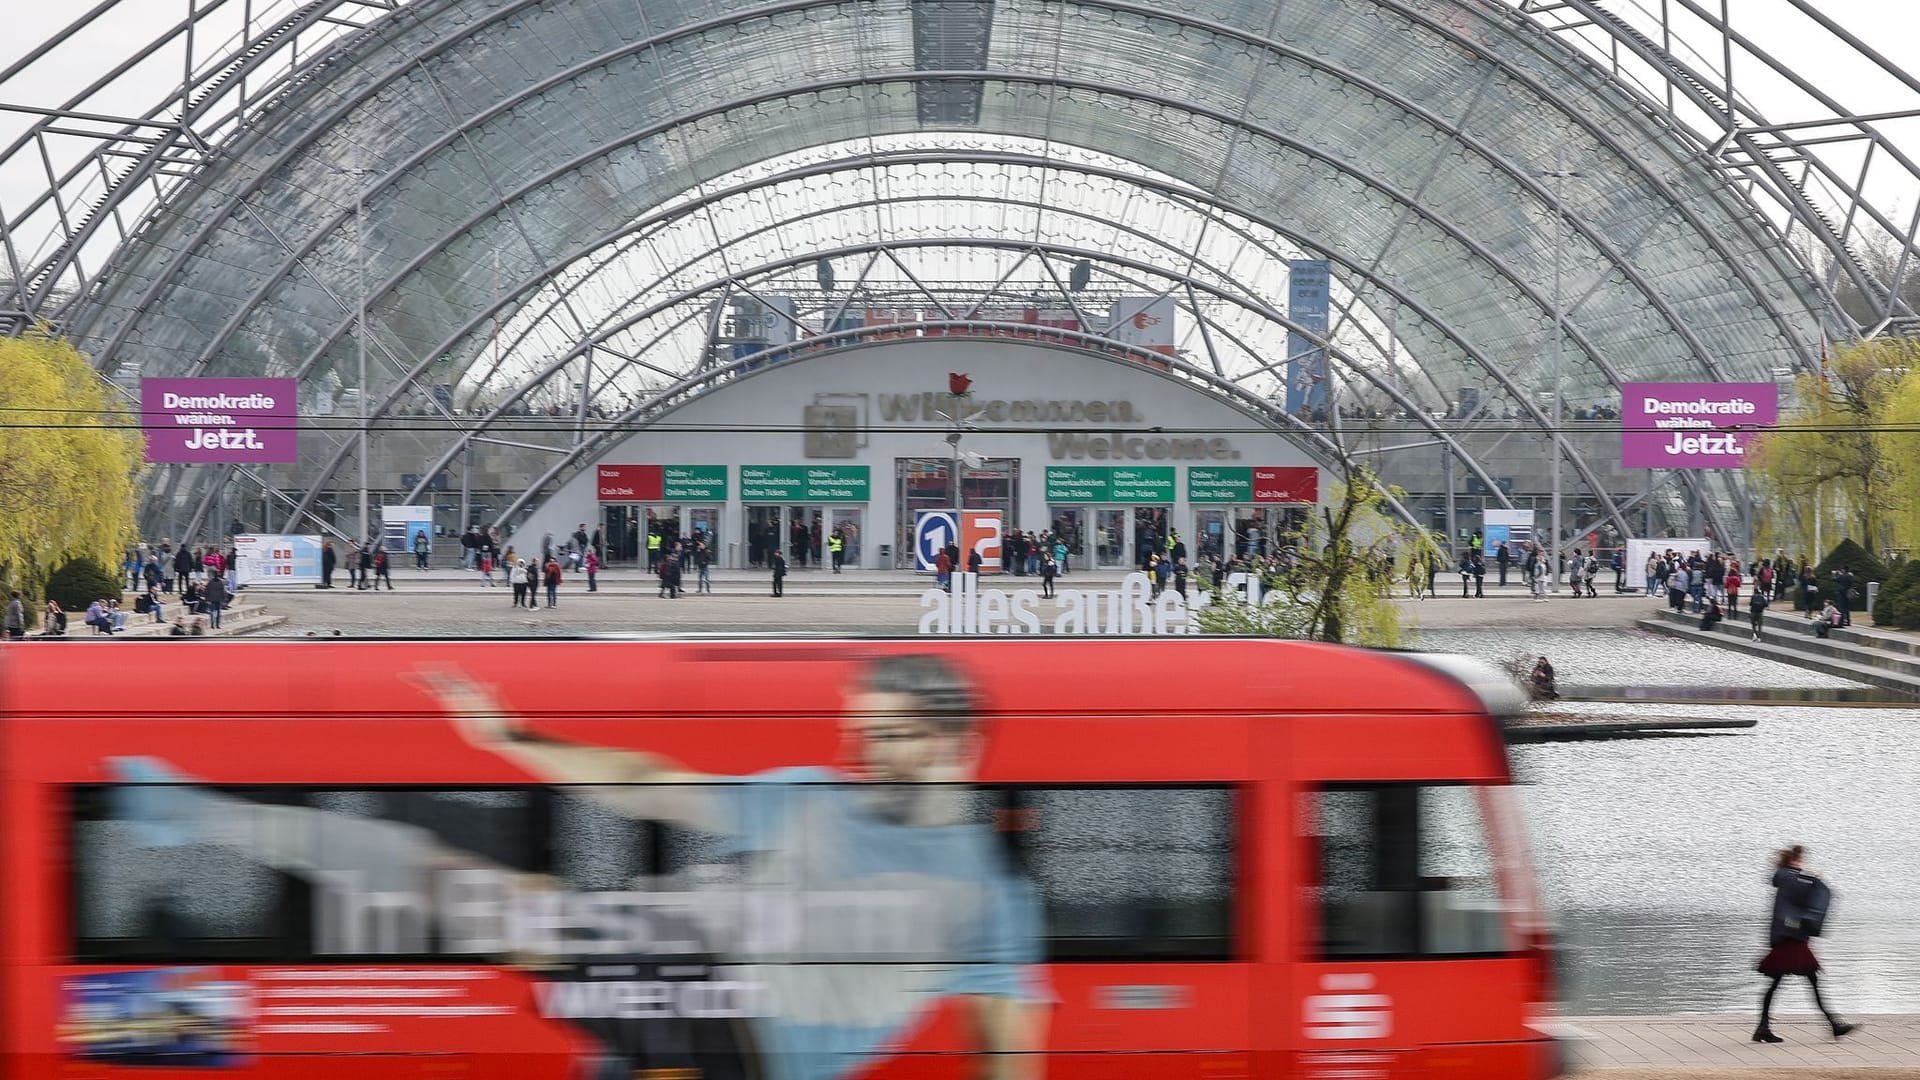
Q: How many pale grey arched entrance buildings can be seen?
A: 1